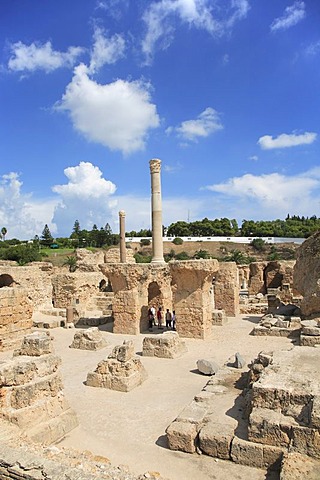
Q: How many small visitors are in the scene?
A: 5